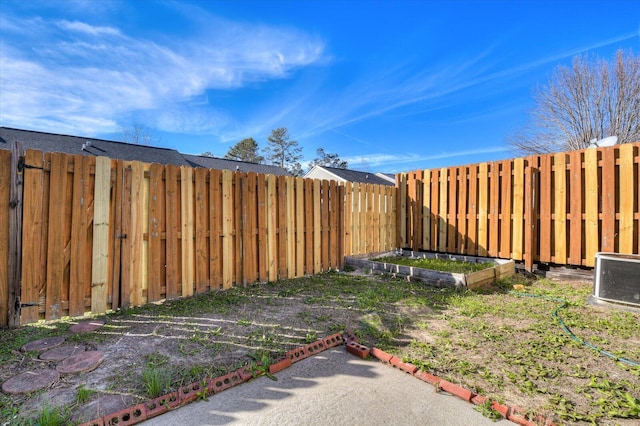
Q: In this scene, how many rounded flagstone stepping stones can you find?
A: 5